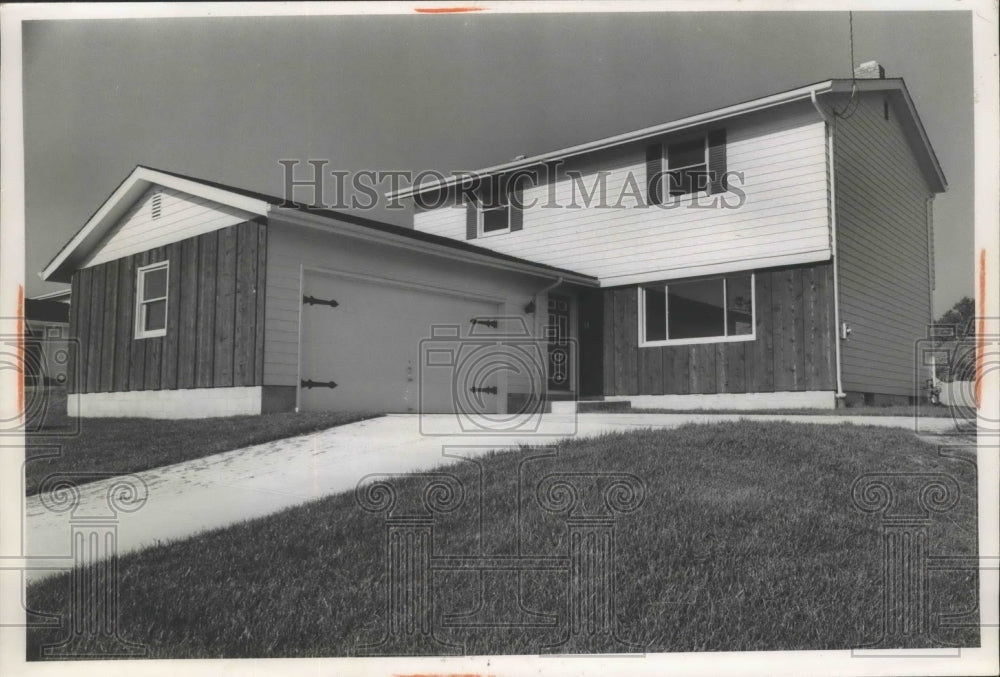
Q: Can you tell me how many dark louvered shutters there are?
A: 4